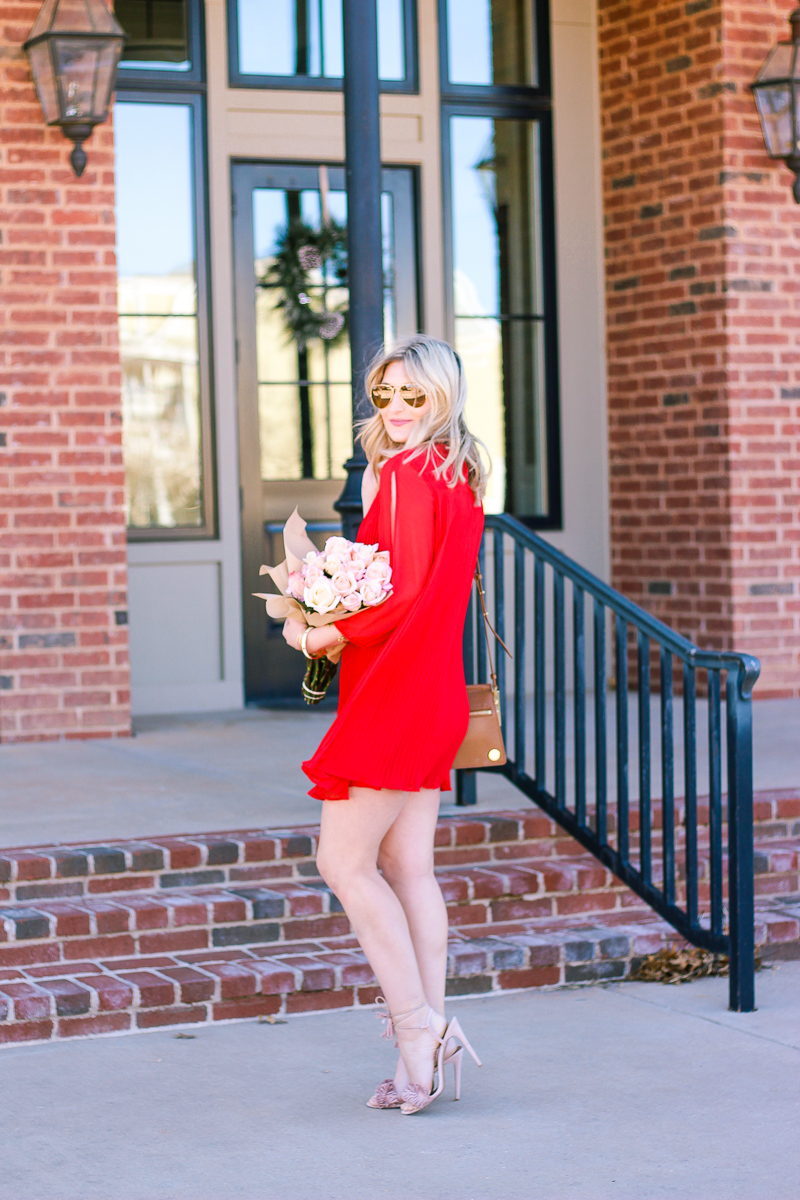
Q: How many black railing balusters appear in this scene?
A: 12